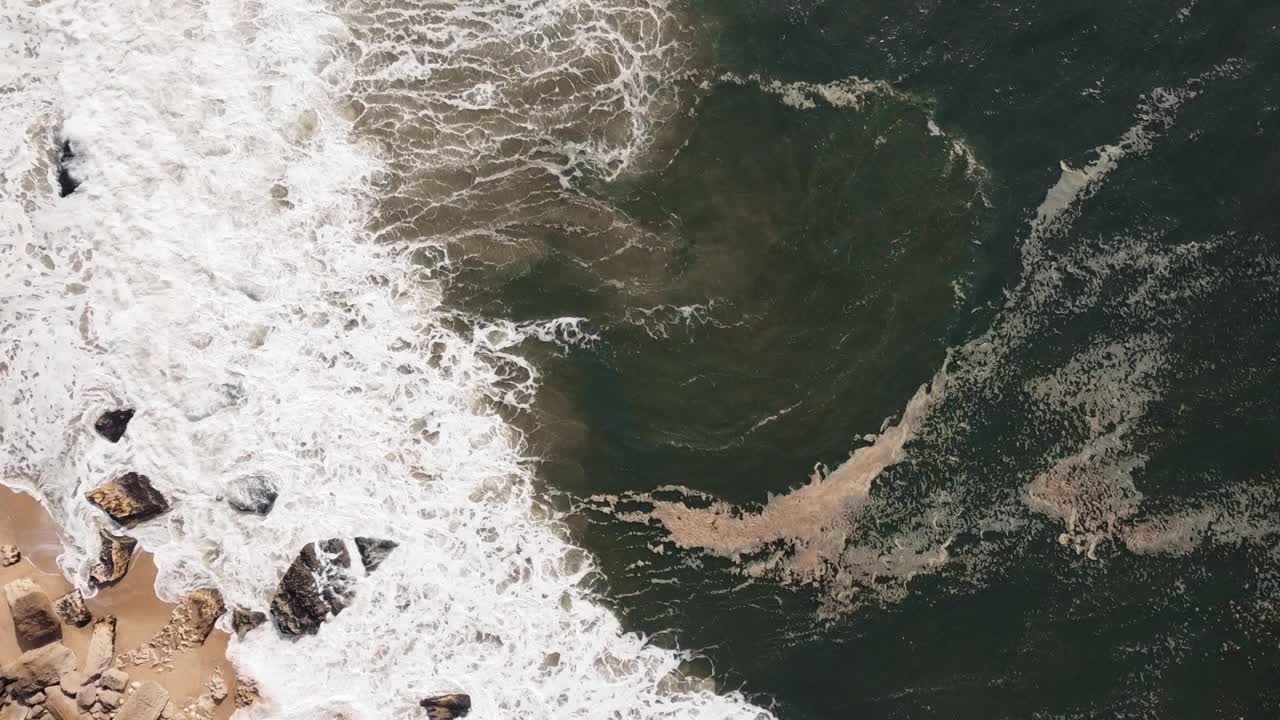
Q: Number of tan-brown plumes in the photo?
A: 2